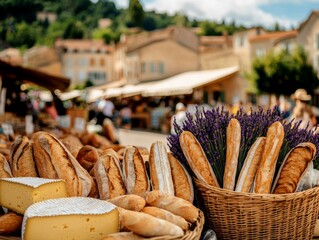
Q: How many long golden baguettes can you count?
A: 5